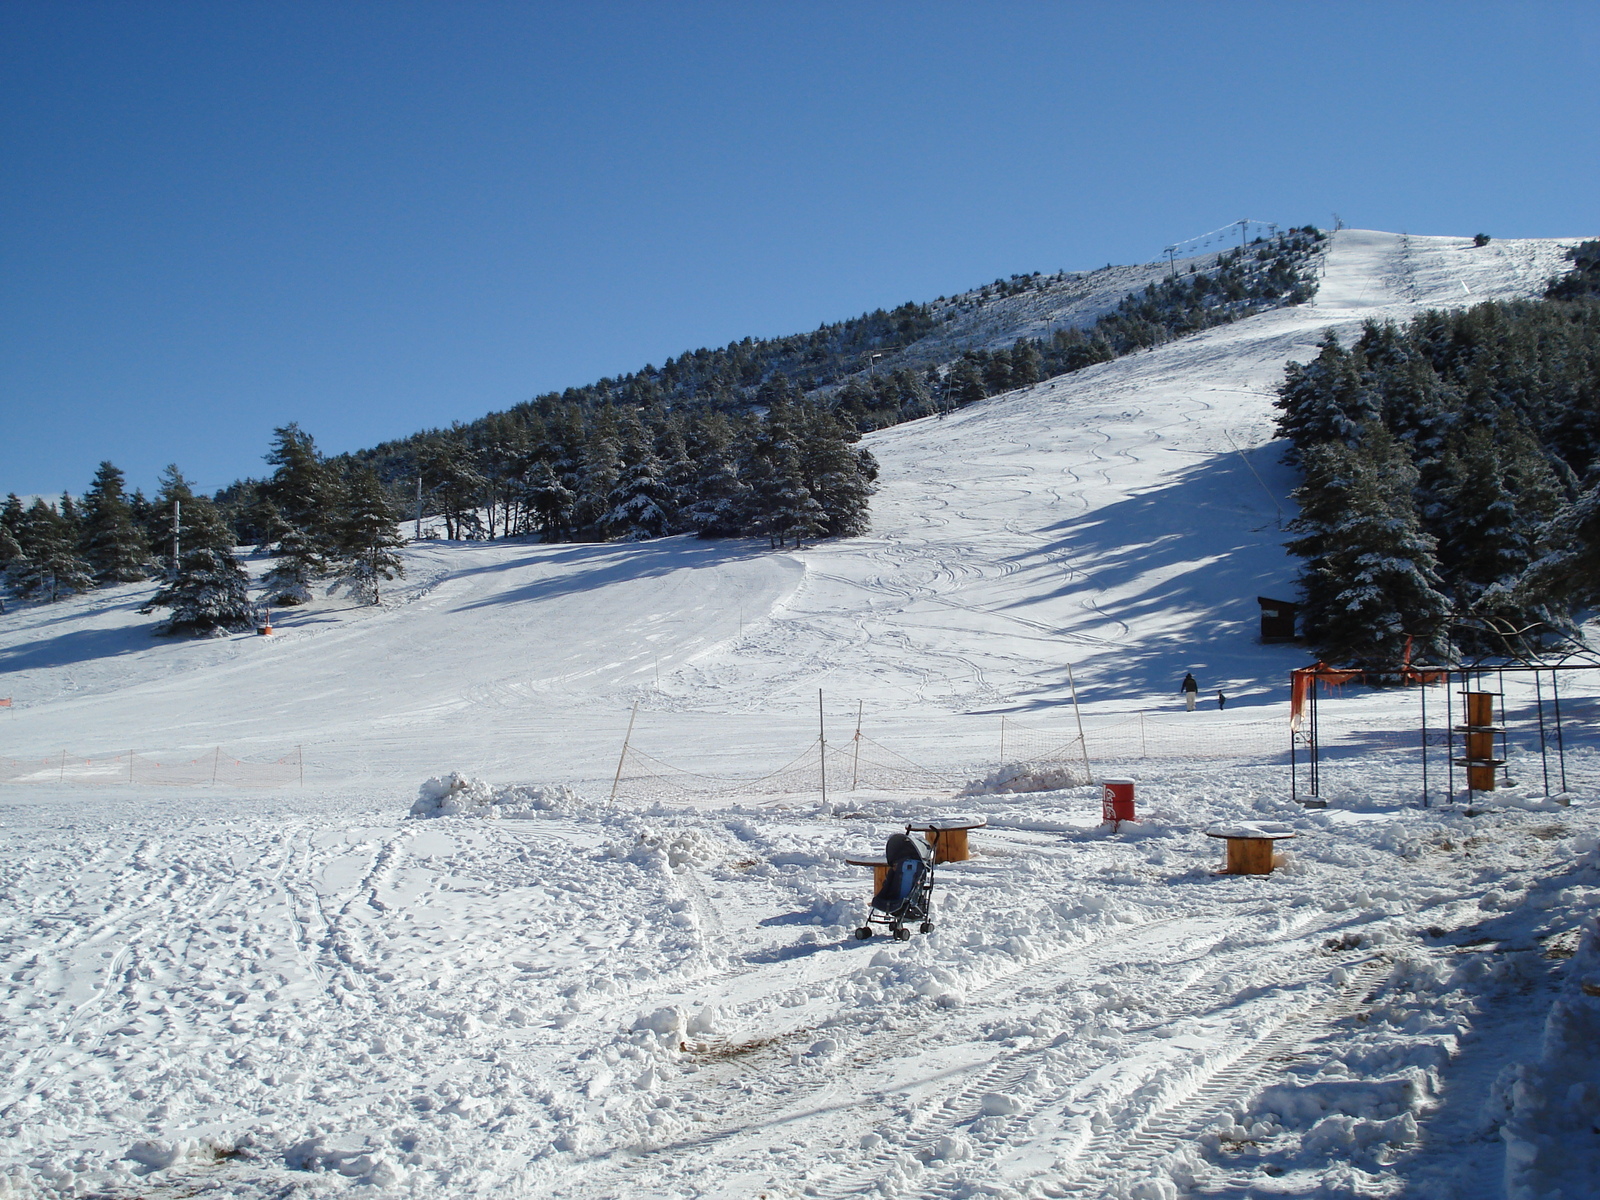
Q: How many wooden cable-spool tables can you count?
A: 3